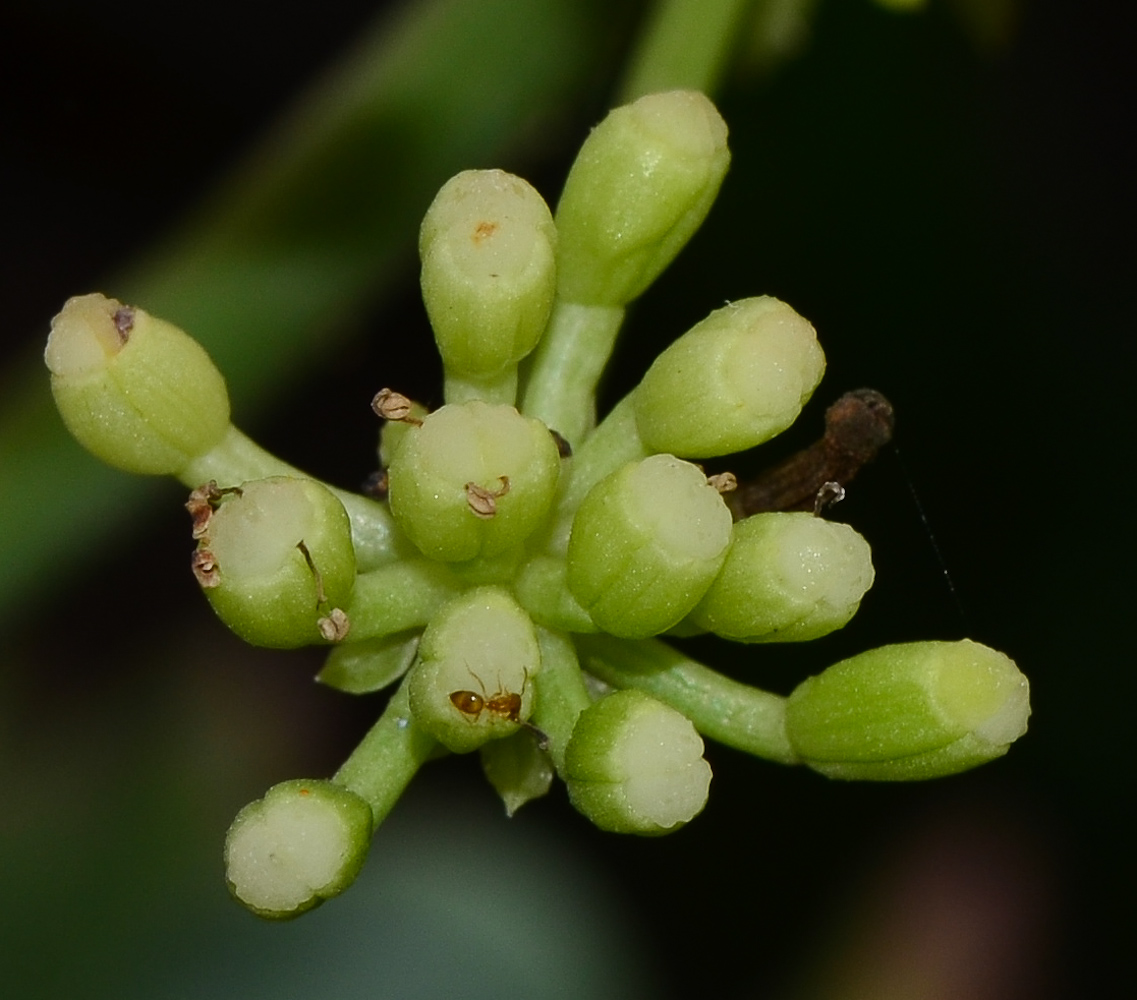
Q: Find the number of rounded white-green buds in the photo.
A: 12